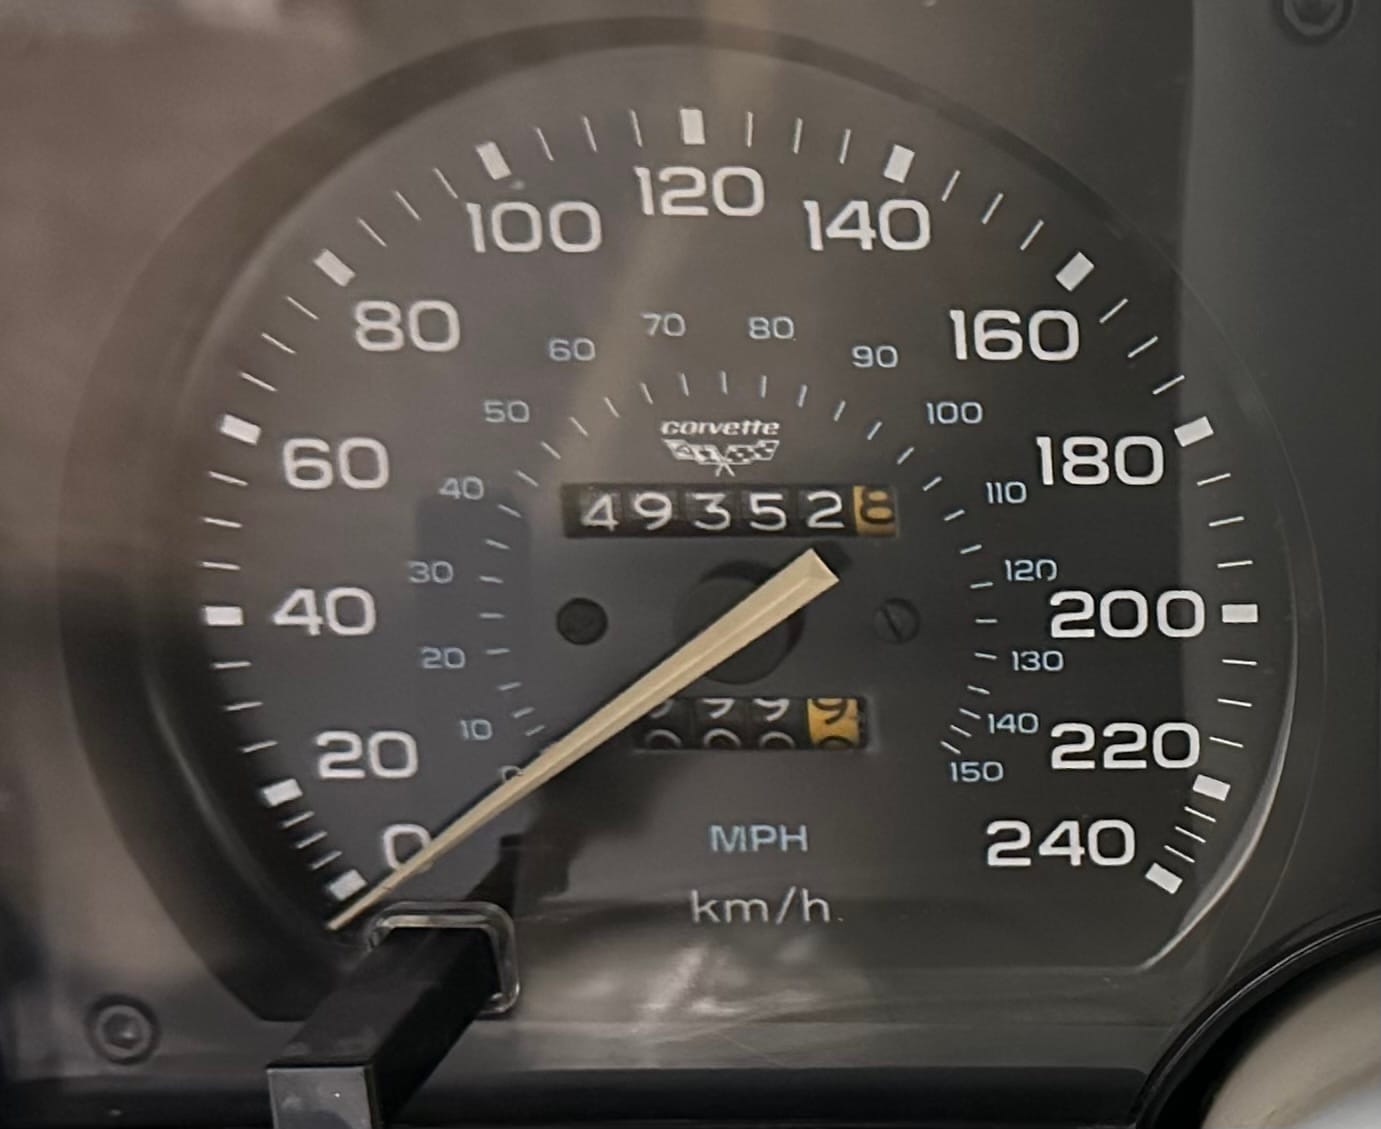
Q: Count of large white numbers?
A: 13